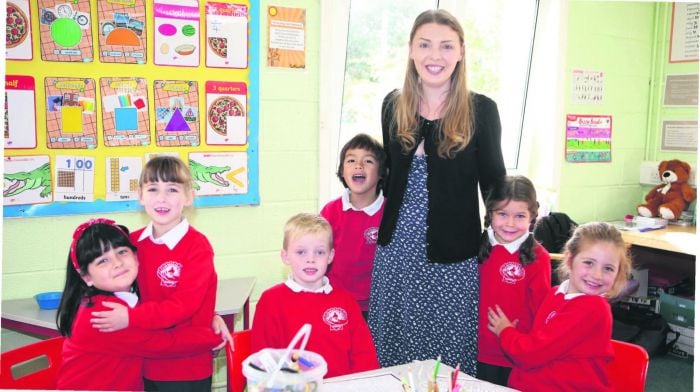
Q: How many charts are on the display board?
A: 15